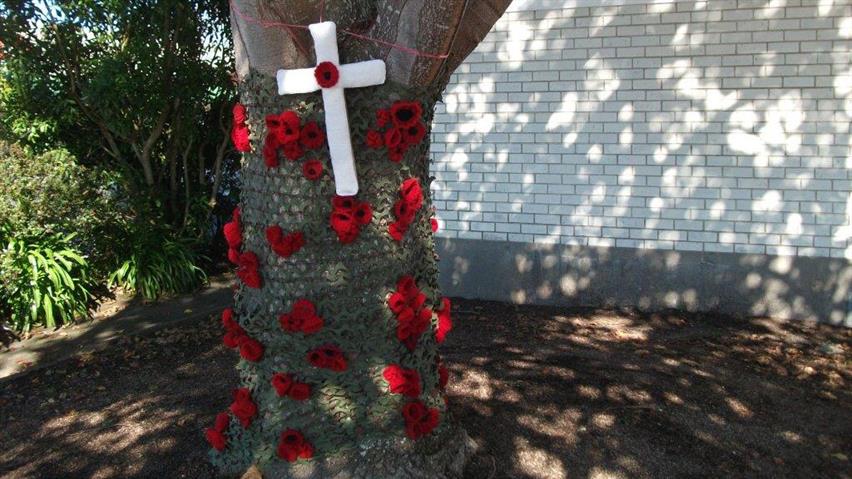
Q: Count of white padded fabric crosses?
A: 1